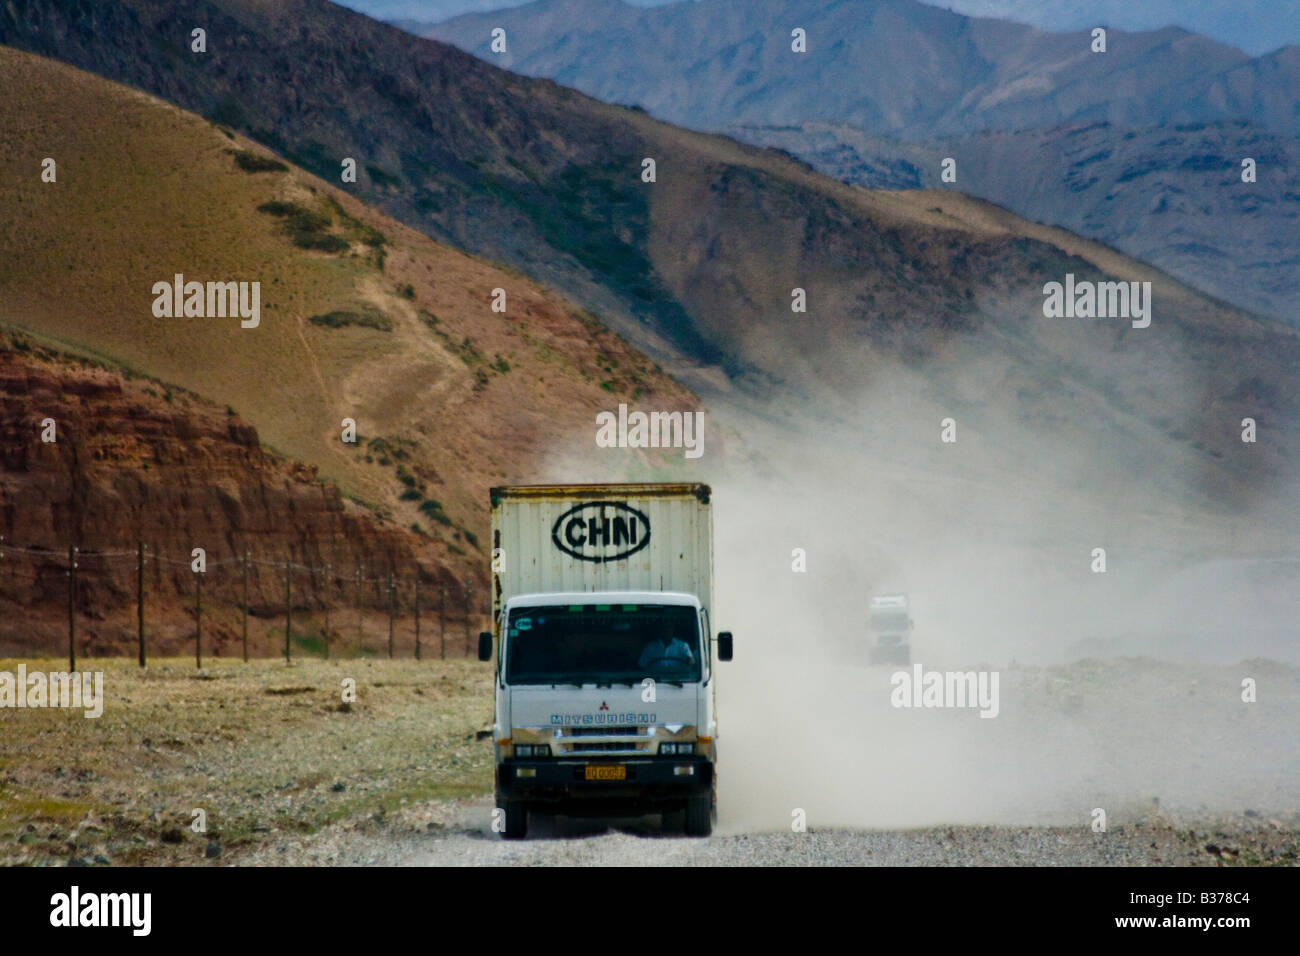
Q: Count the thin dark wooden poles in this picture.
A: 11